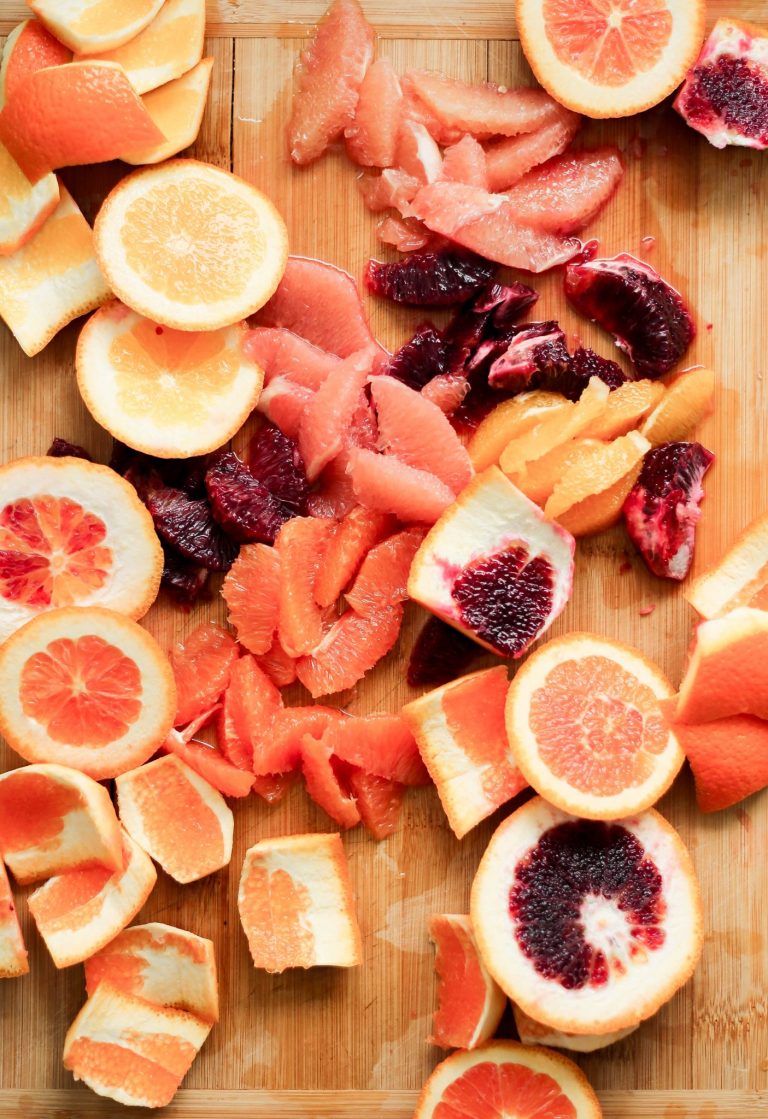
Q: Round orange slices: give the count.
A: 8